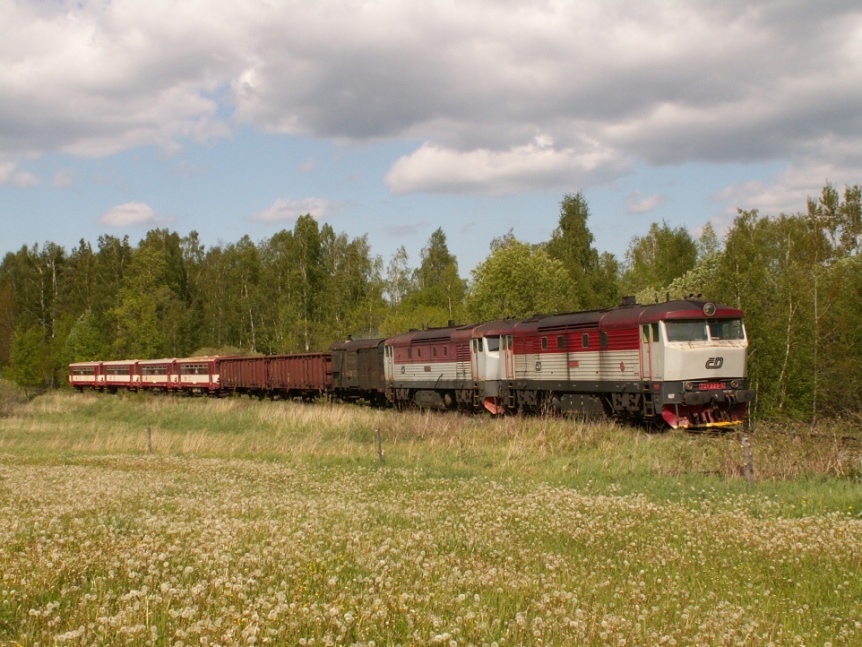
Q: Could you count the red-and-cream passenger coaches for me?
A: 4